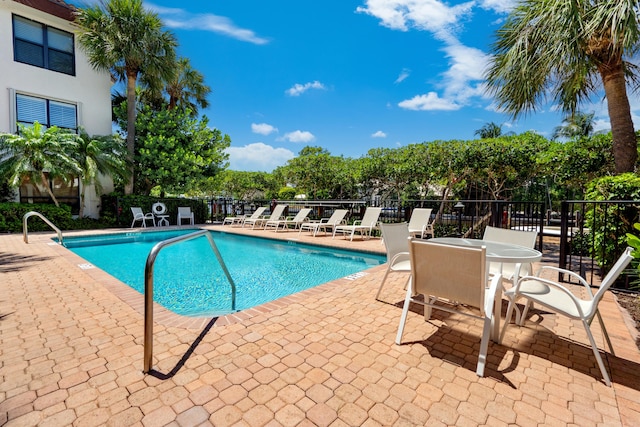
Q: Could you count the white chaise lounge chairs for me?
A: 6